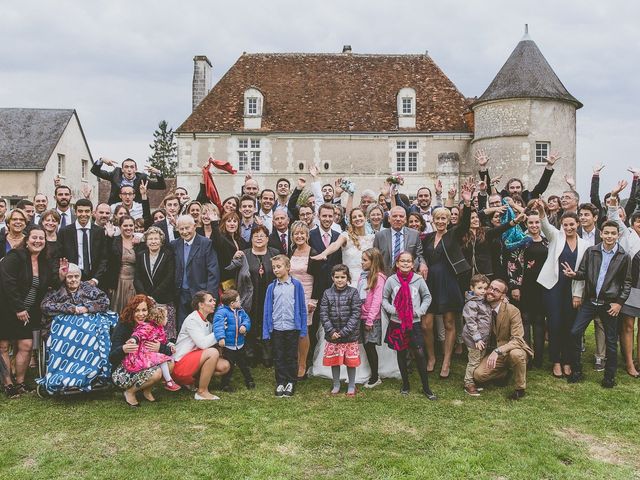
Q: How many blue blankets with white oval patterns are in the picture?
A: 1